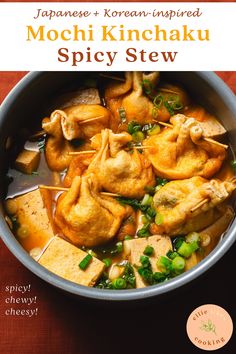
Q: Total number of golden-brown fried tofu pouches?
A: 6